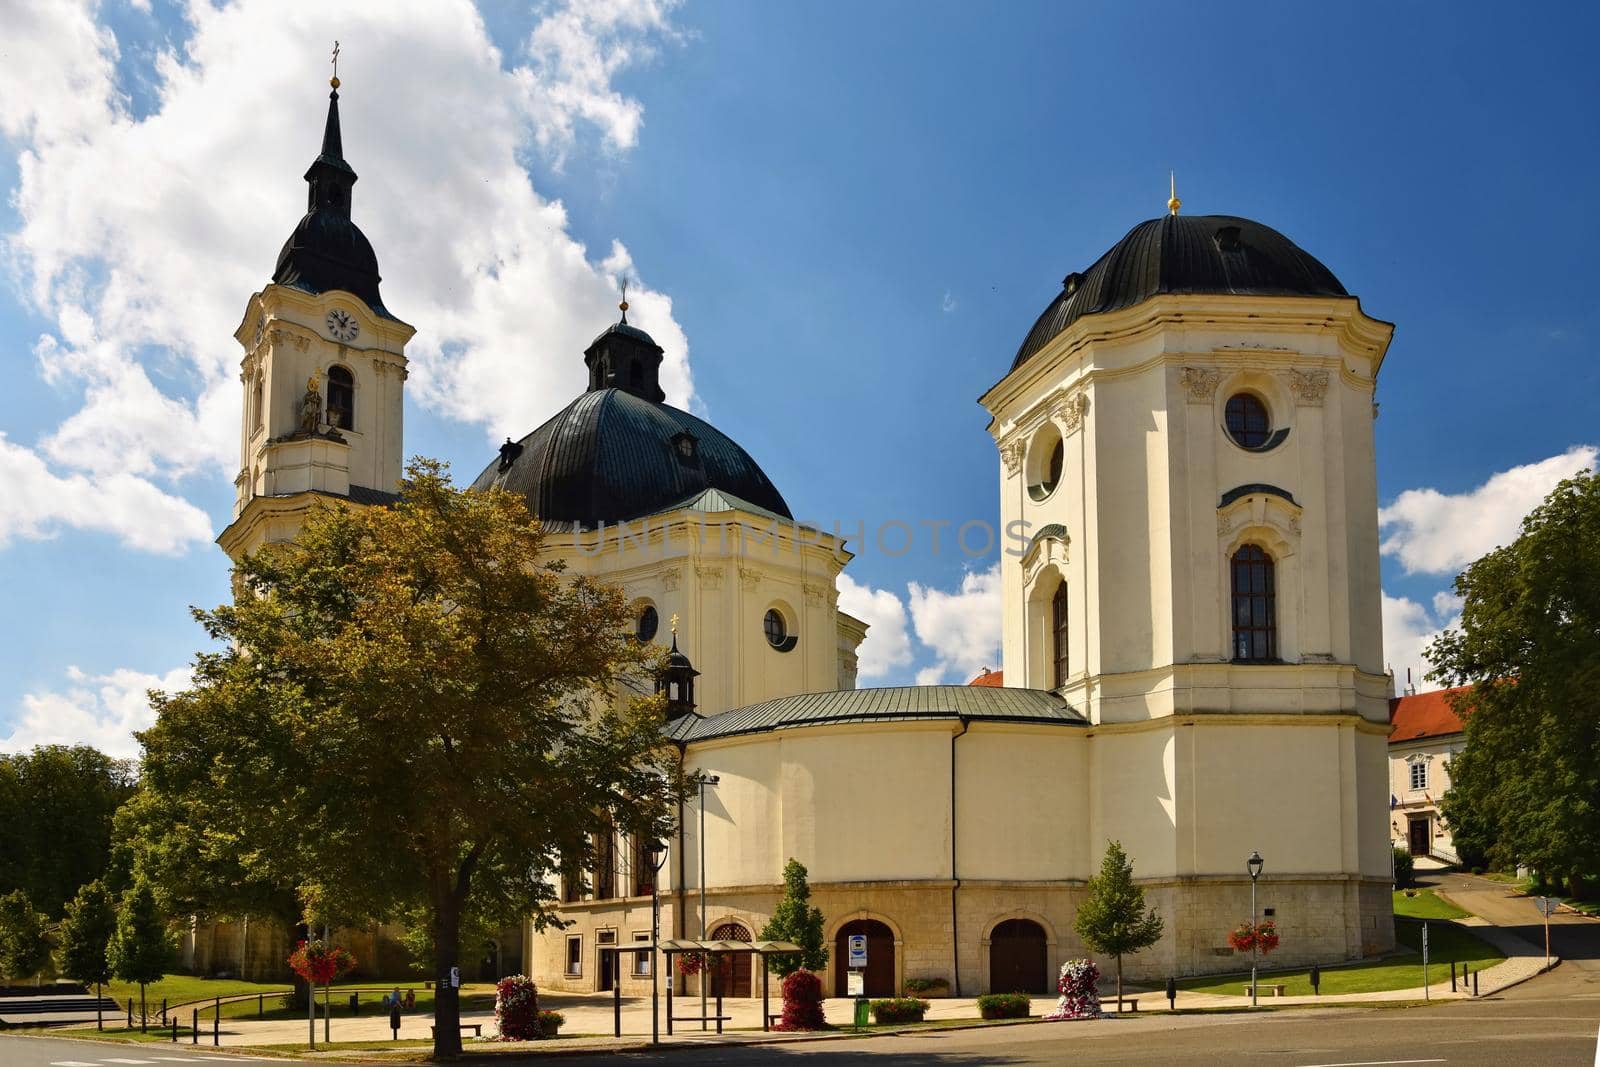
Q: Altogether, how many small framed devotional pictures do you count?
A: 0